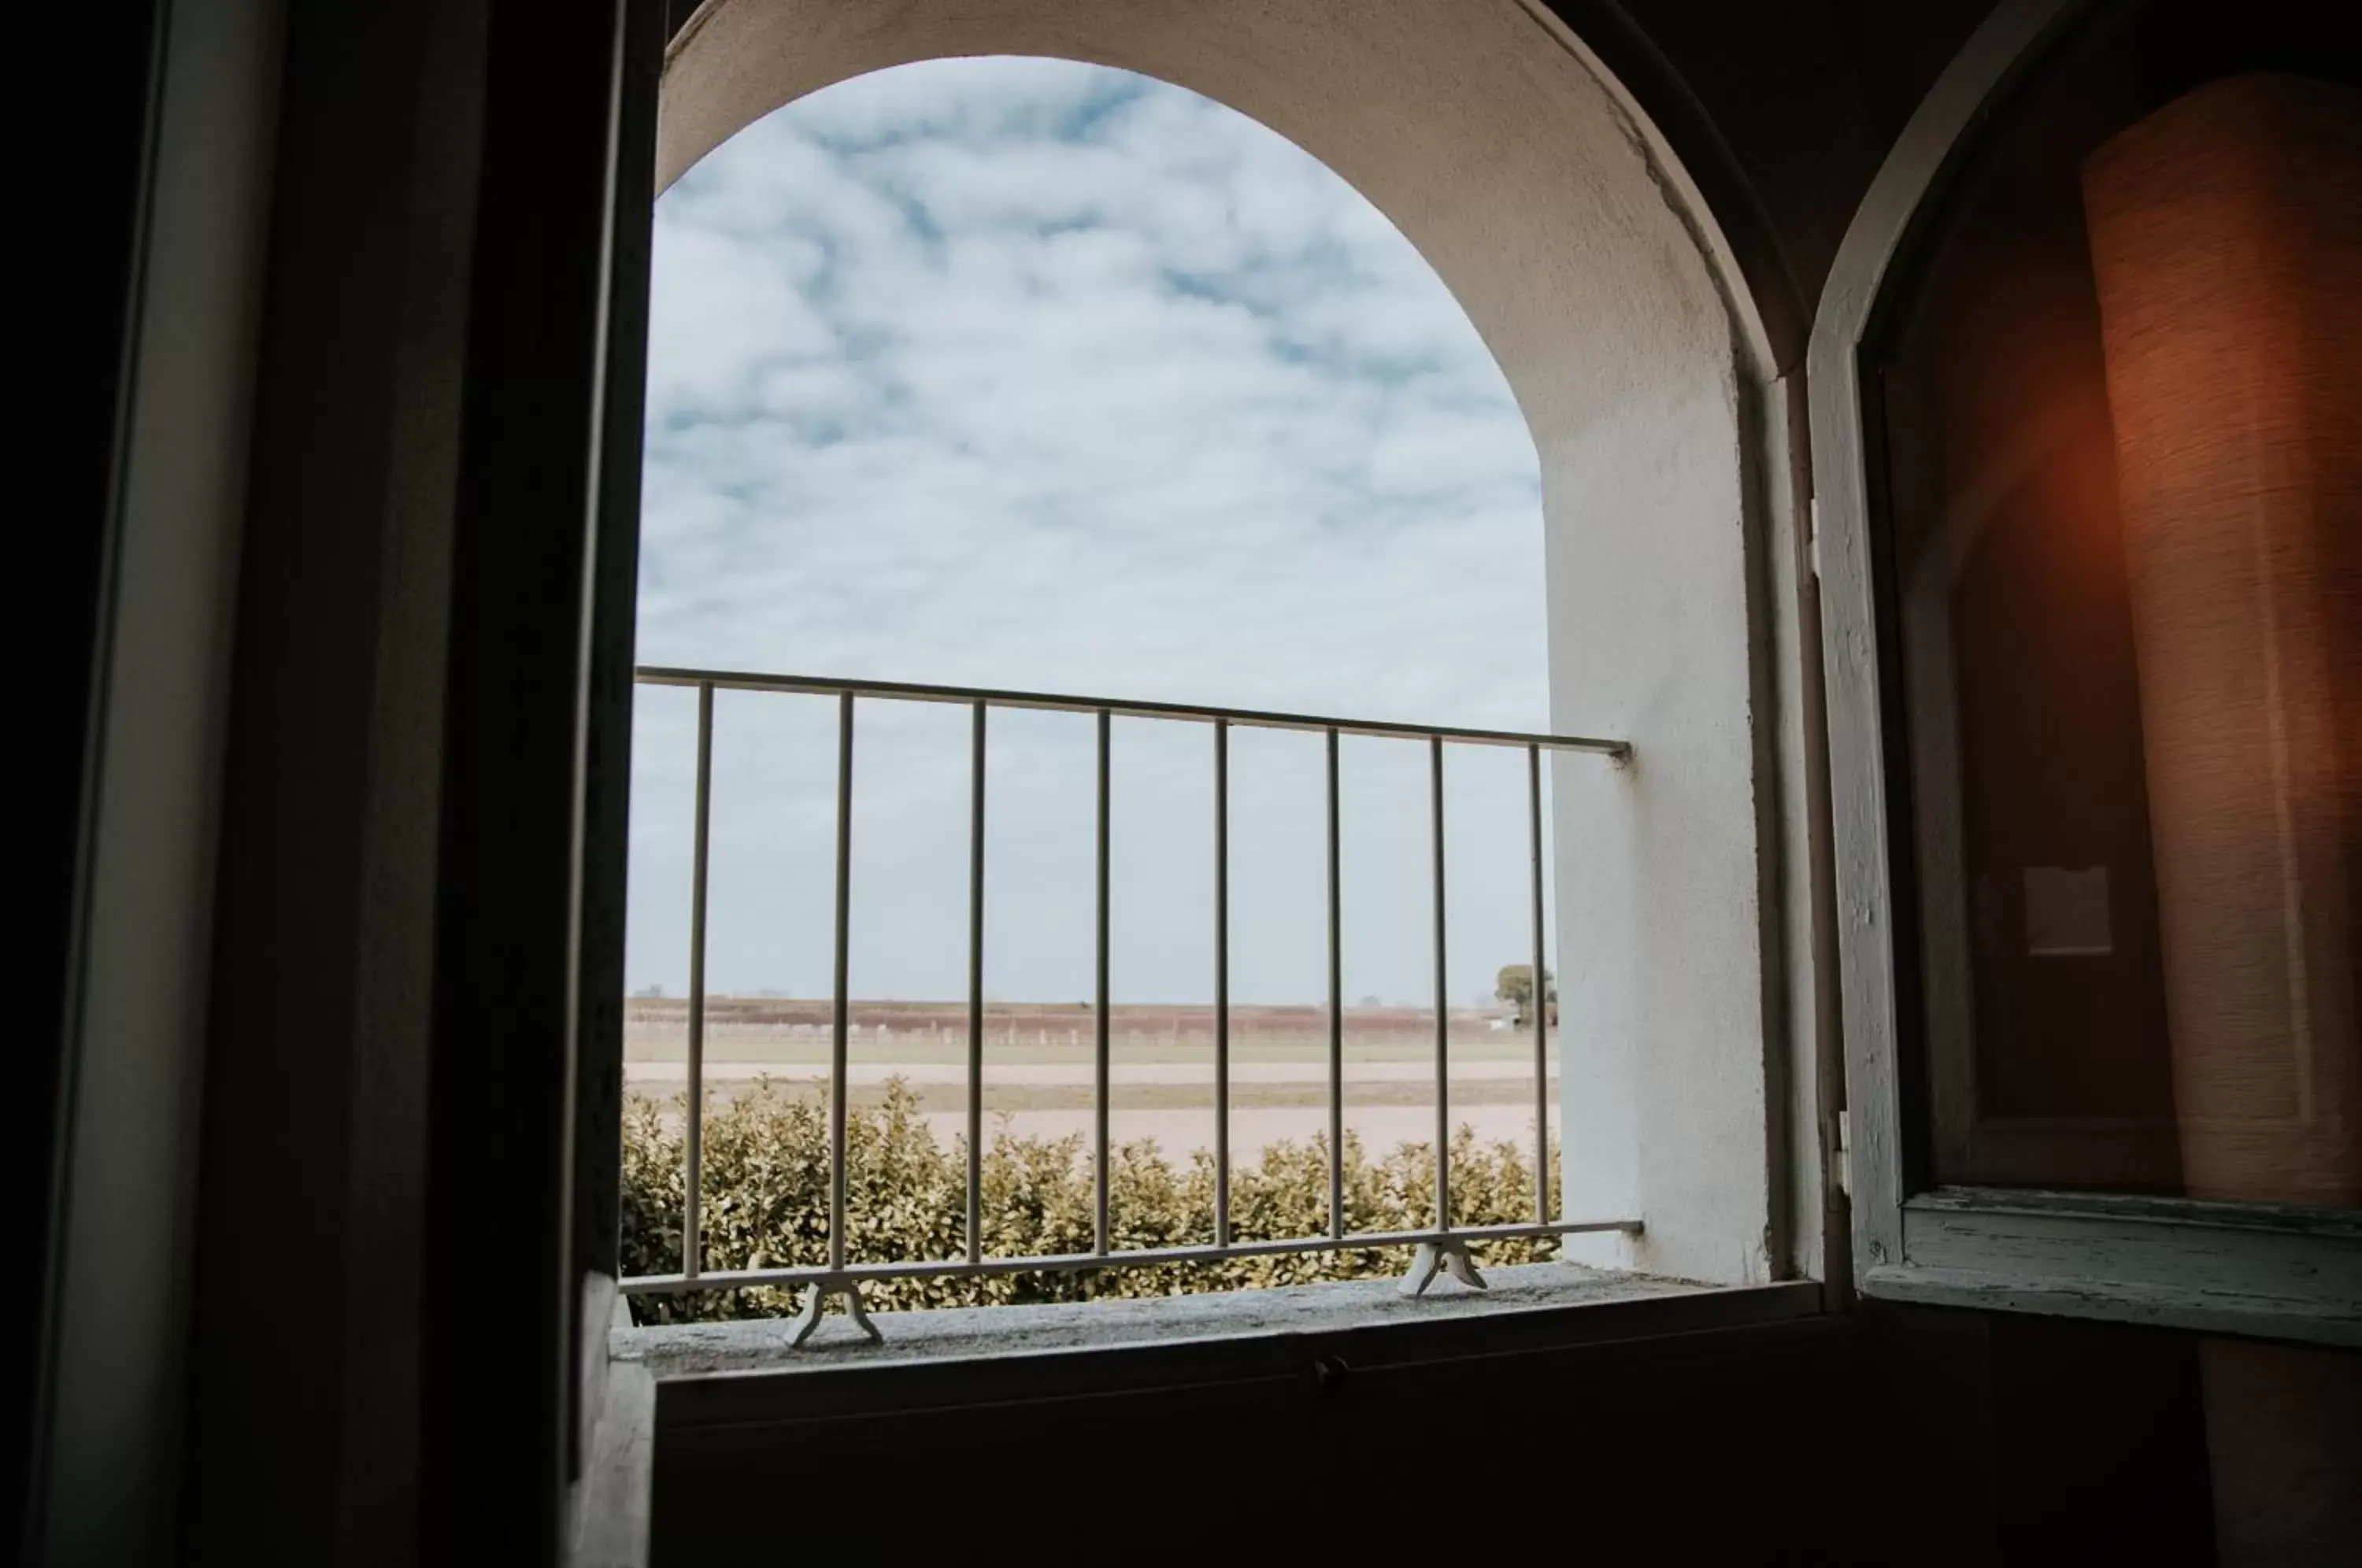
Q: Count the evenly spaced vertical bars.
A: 8